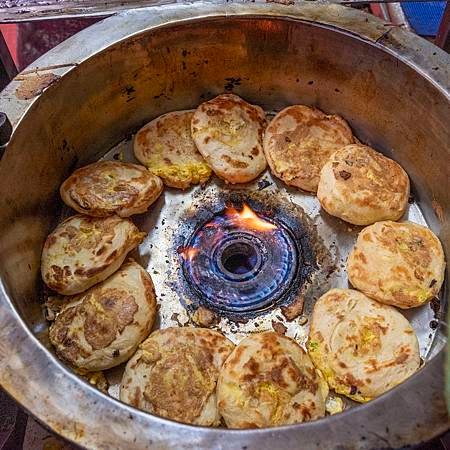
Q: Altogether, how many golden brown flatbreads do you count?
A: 11